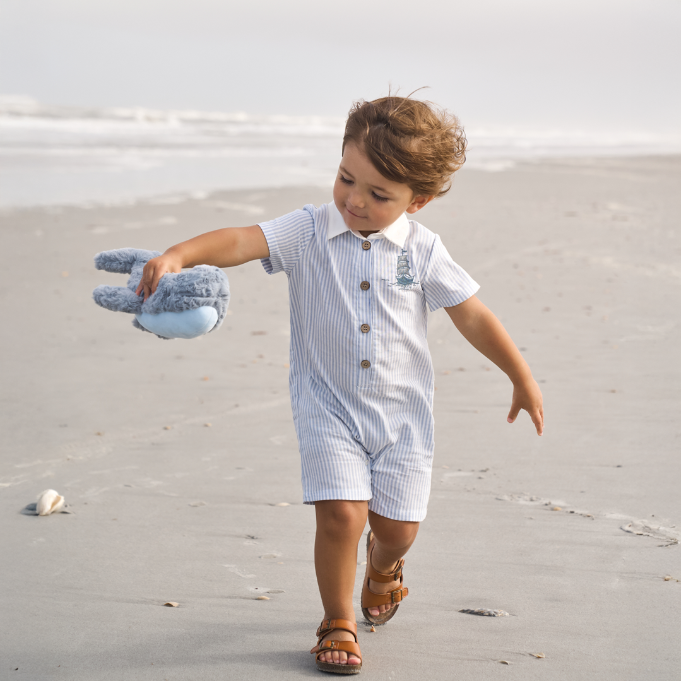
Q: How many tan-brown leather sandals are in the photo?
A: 2